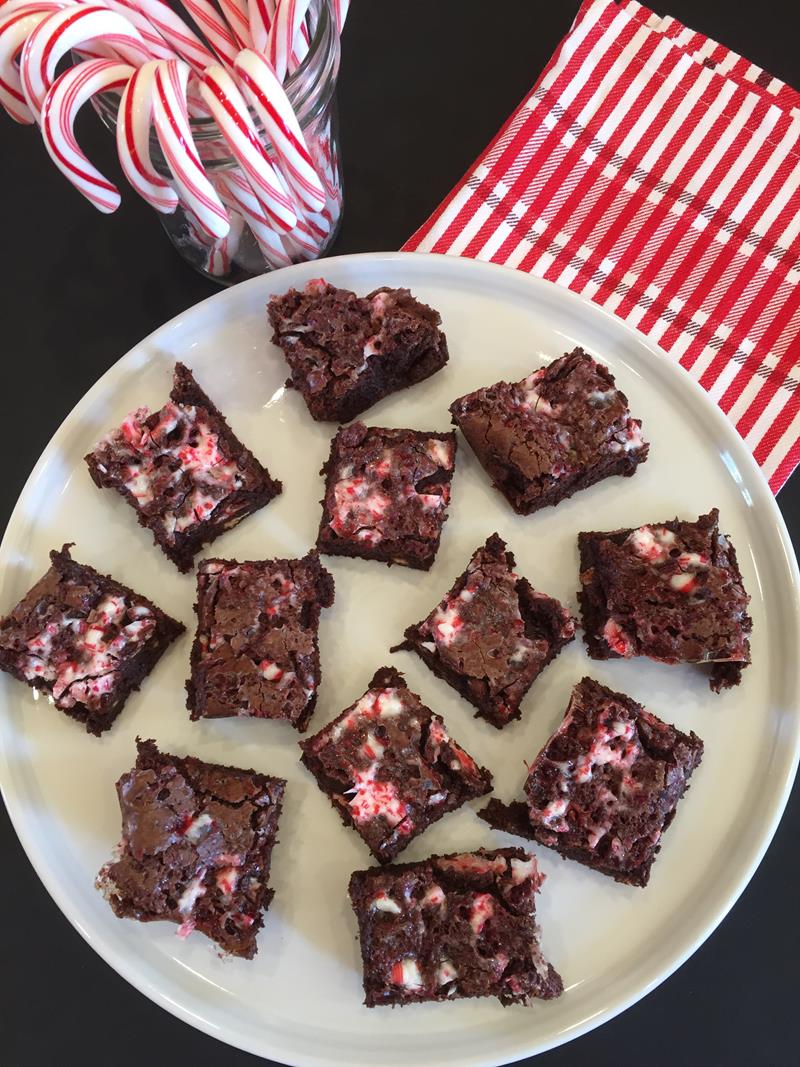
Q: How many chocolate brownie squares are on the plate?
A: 12